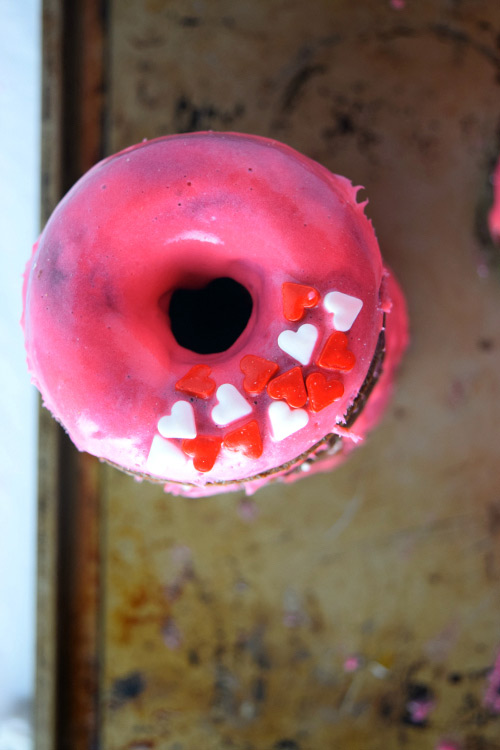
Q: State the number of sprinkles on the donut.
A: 14